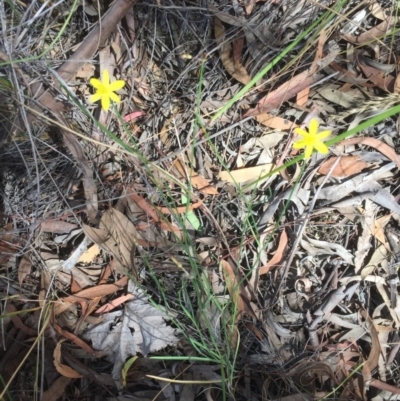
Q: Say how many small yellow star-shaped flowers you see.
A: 2